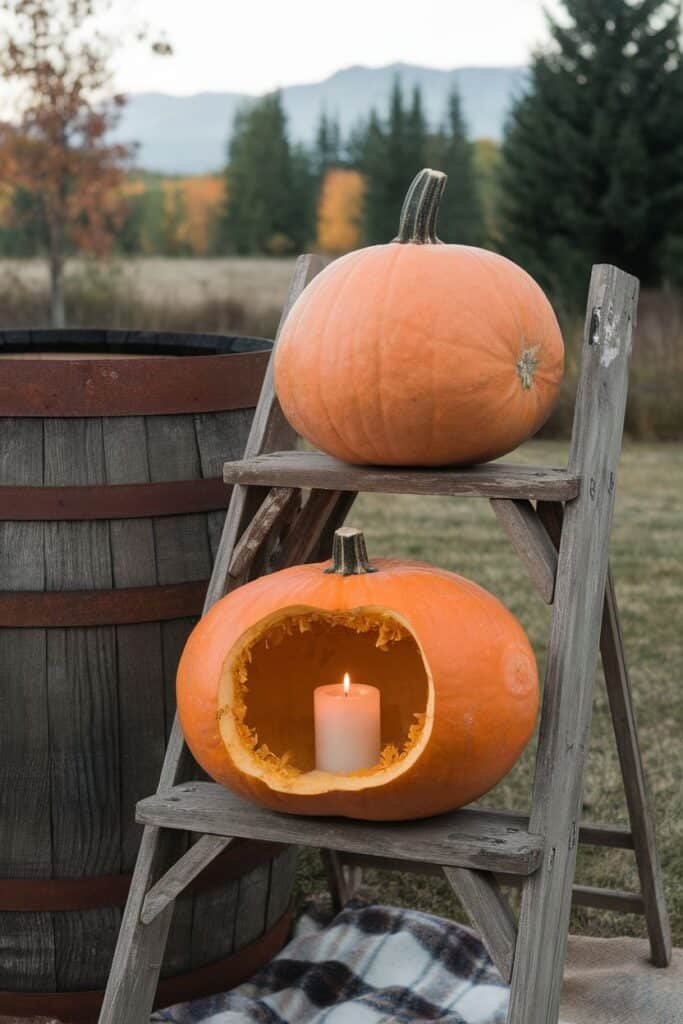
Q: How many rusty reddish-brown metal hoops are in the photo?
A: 5